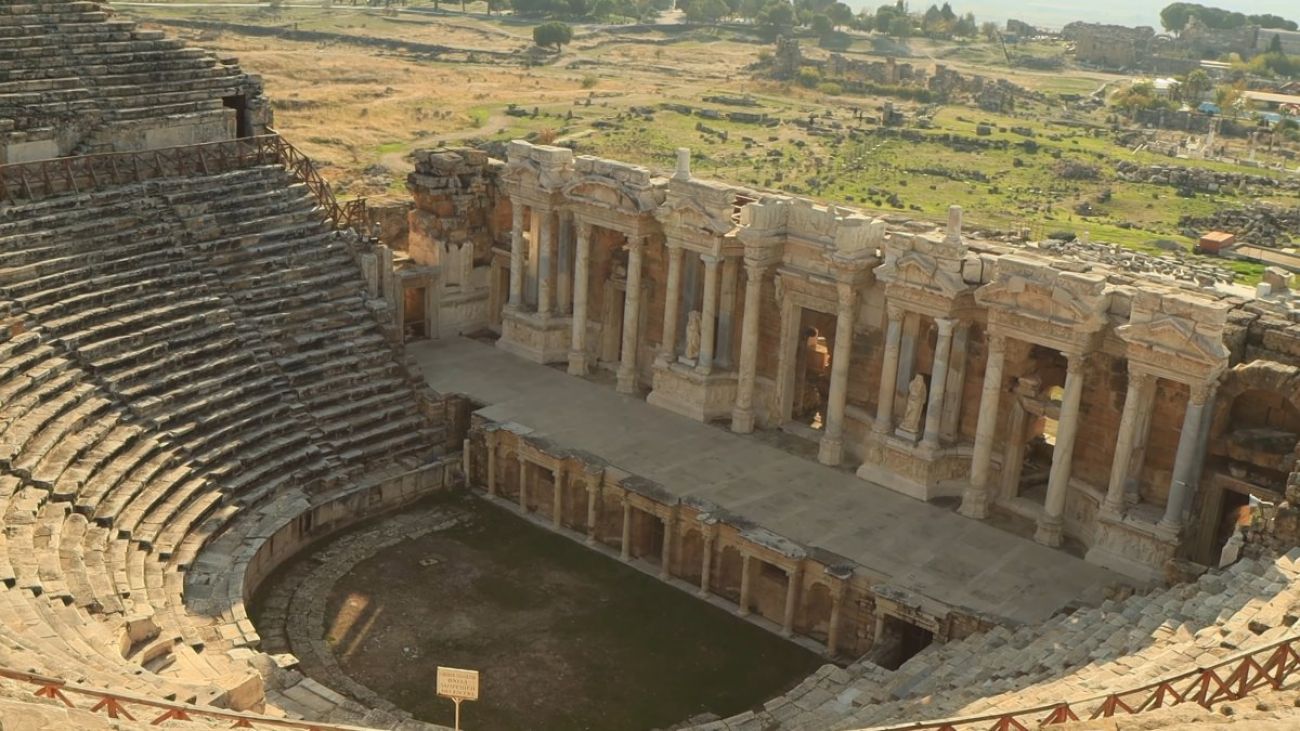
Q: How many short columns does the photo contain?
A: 12